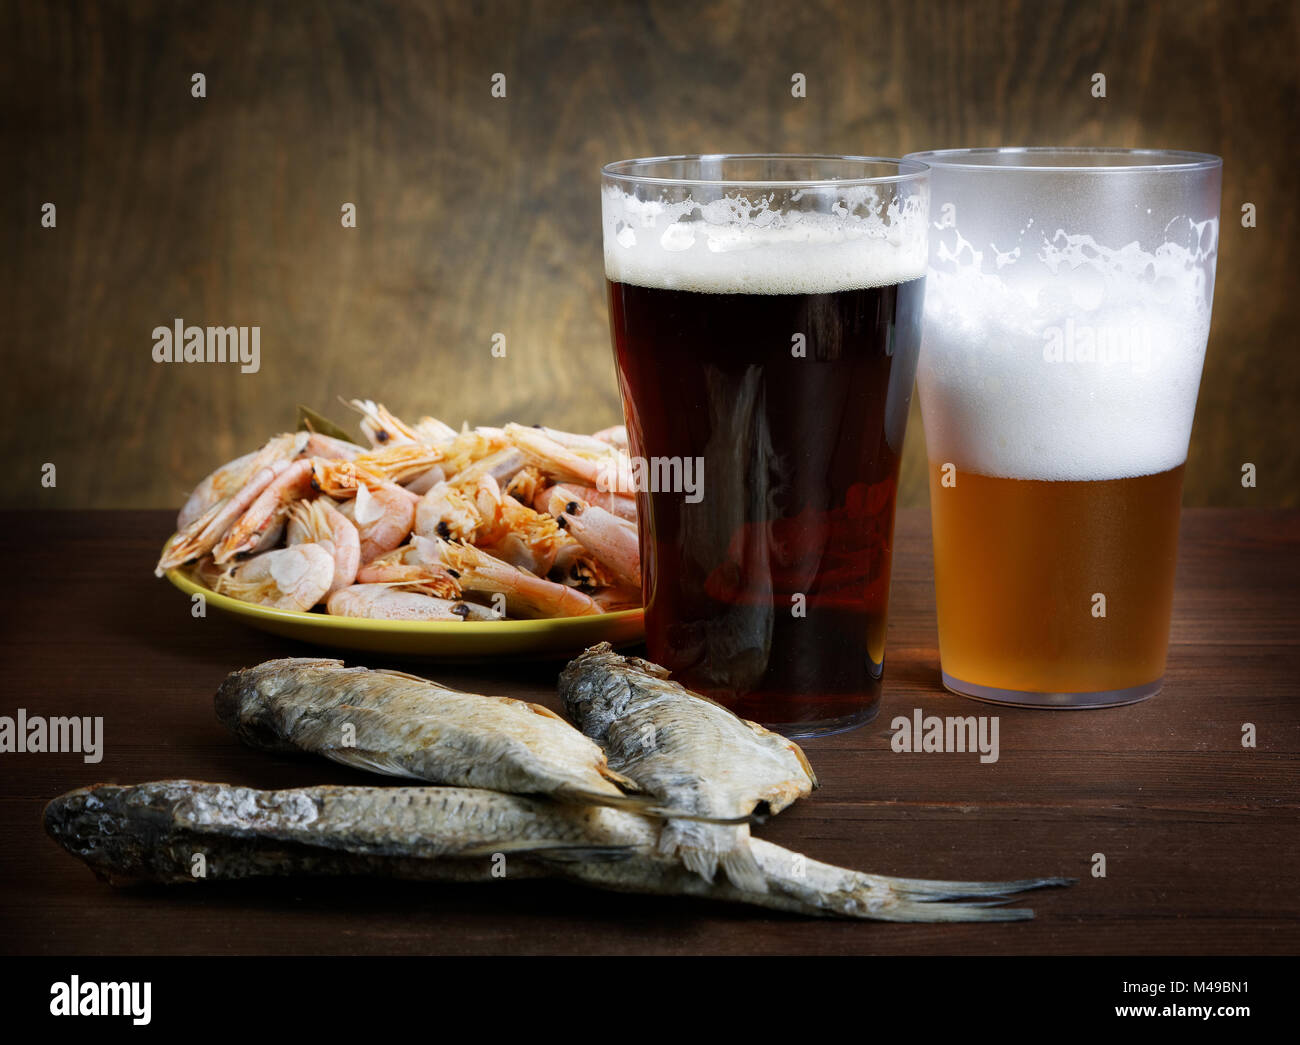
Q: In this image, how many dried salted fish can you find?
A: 3